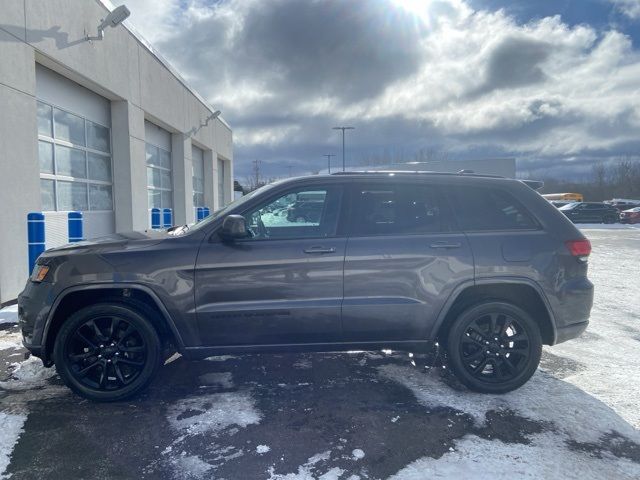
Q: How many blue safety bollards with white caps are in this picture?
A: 6